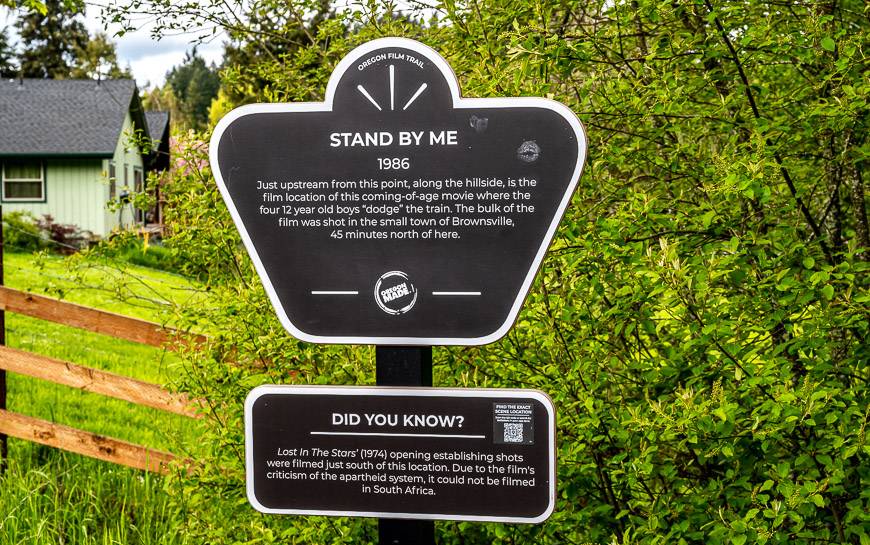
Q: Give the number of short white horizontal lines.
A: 2